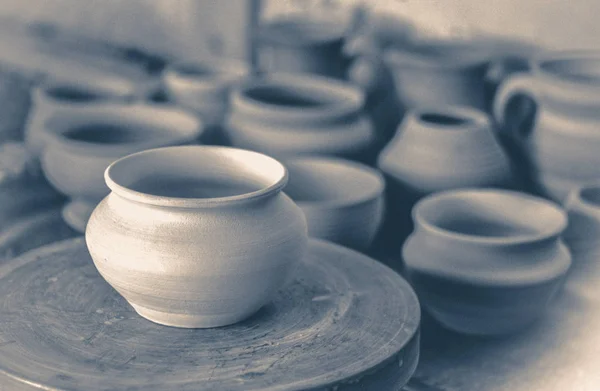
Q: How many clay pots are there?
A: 12